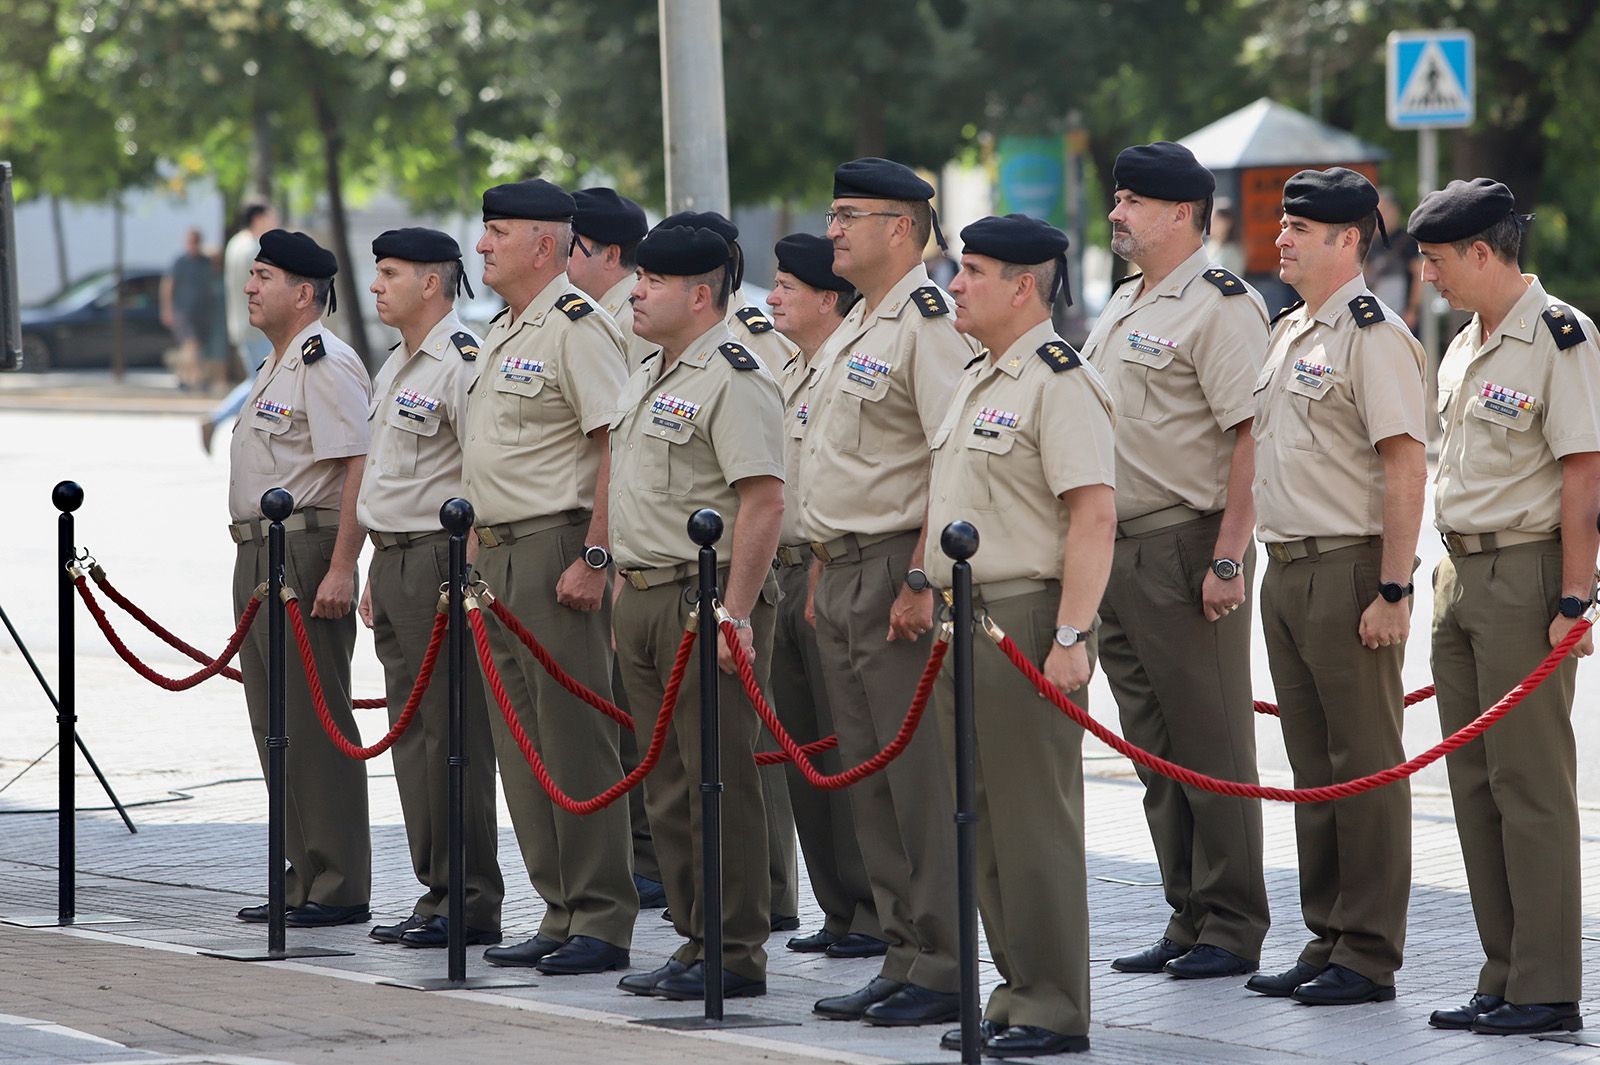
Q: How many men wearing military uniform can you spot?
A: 12